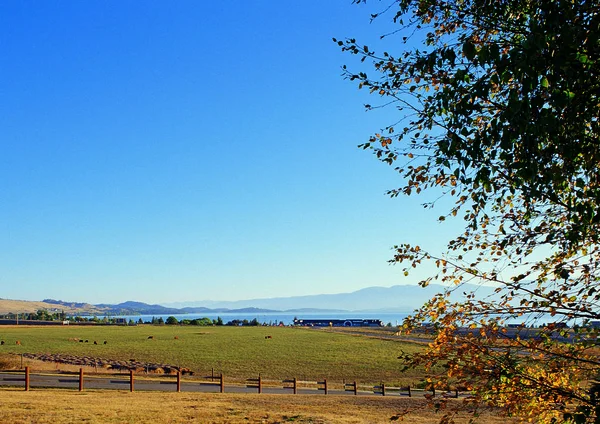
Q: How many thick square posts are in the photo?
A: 13